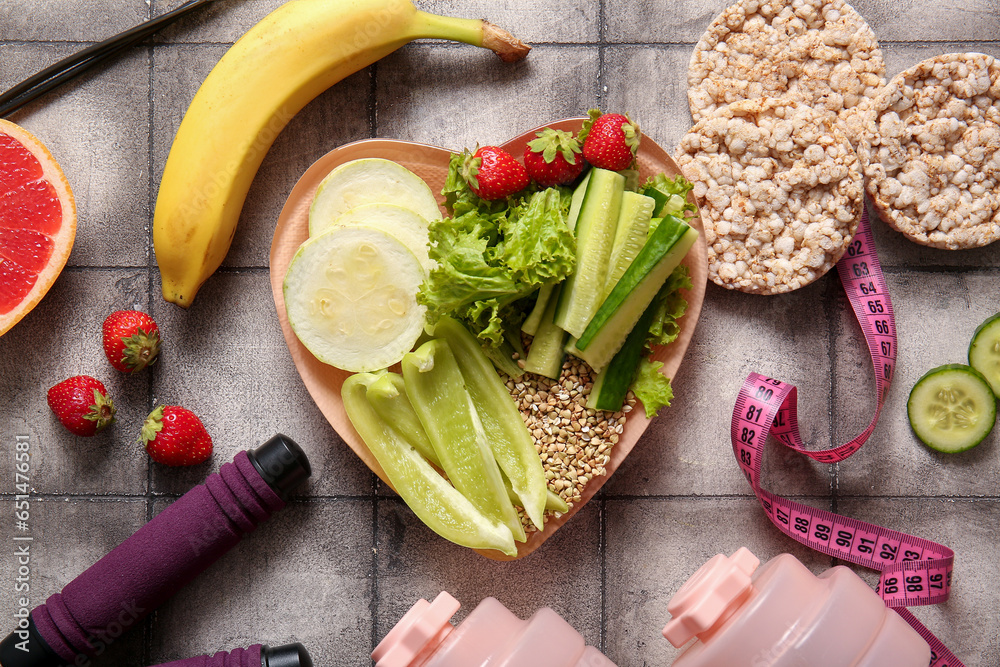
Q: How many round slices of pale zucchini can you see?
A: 3